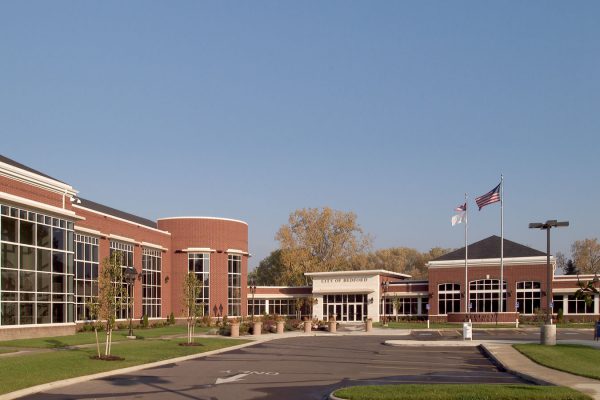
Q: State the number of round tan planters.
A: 6